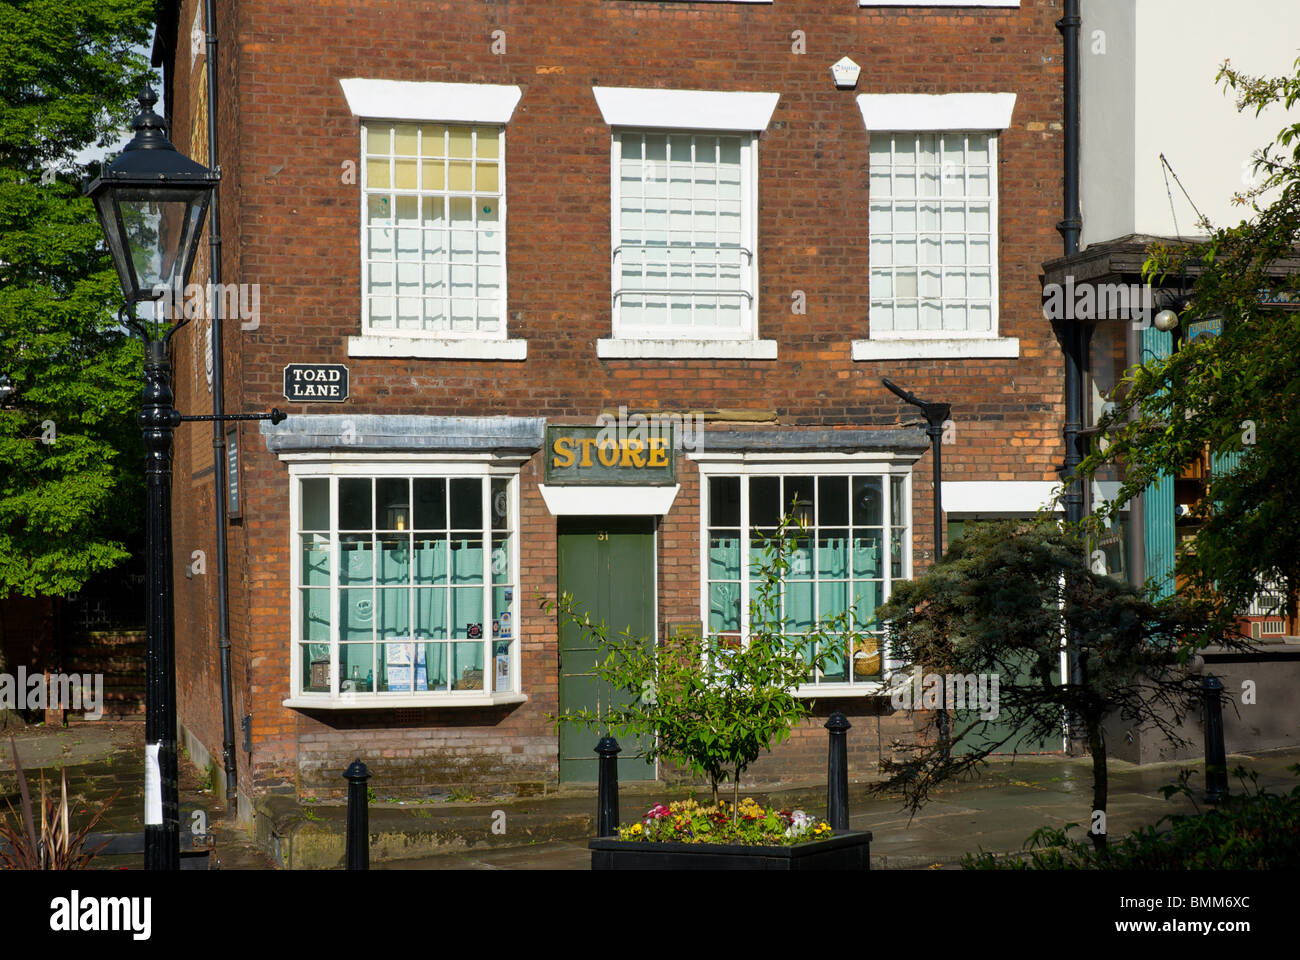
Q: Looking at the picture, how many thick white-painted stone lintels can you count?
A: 5